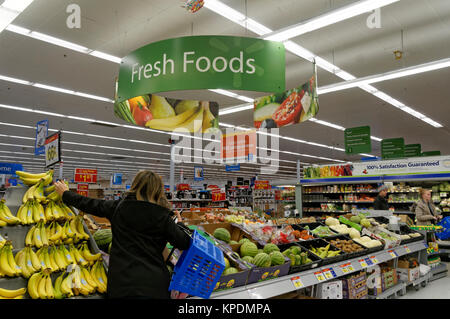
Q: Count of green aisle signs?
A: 4